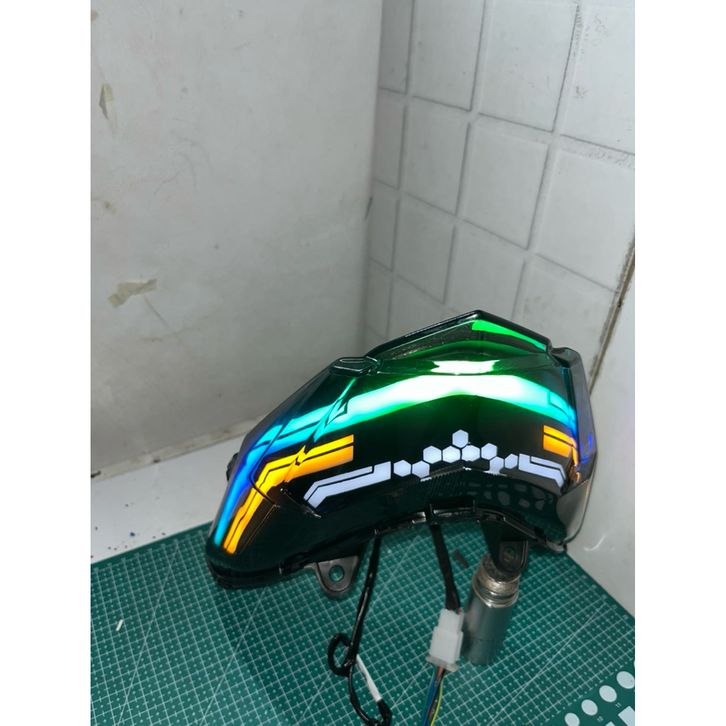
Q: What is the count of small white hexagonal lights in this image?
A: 9